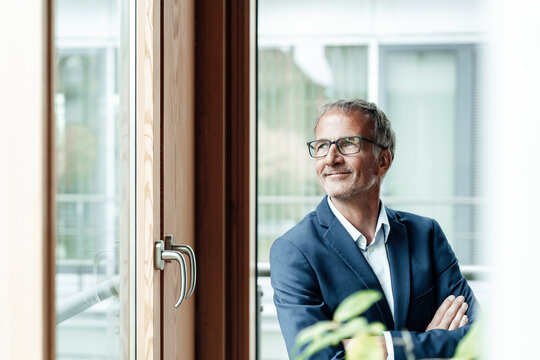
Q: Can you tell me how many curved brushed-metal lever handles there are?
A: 2